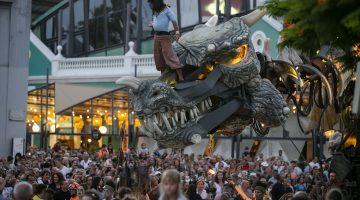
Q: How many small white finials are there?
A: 2